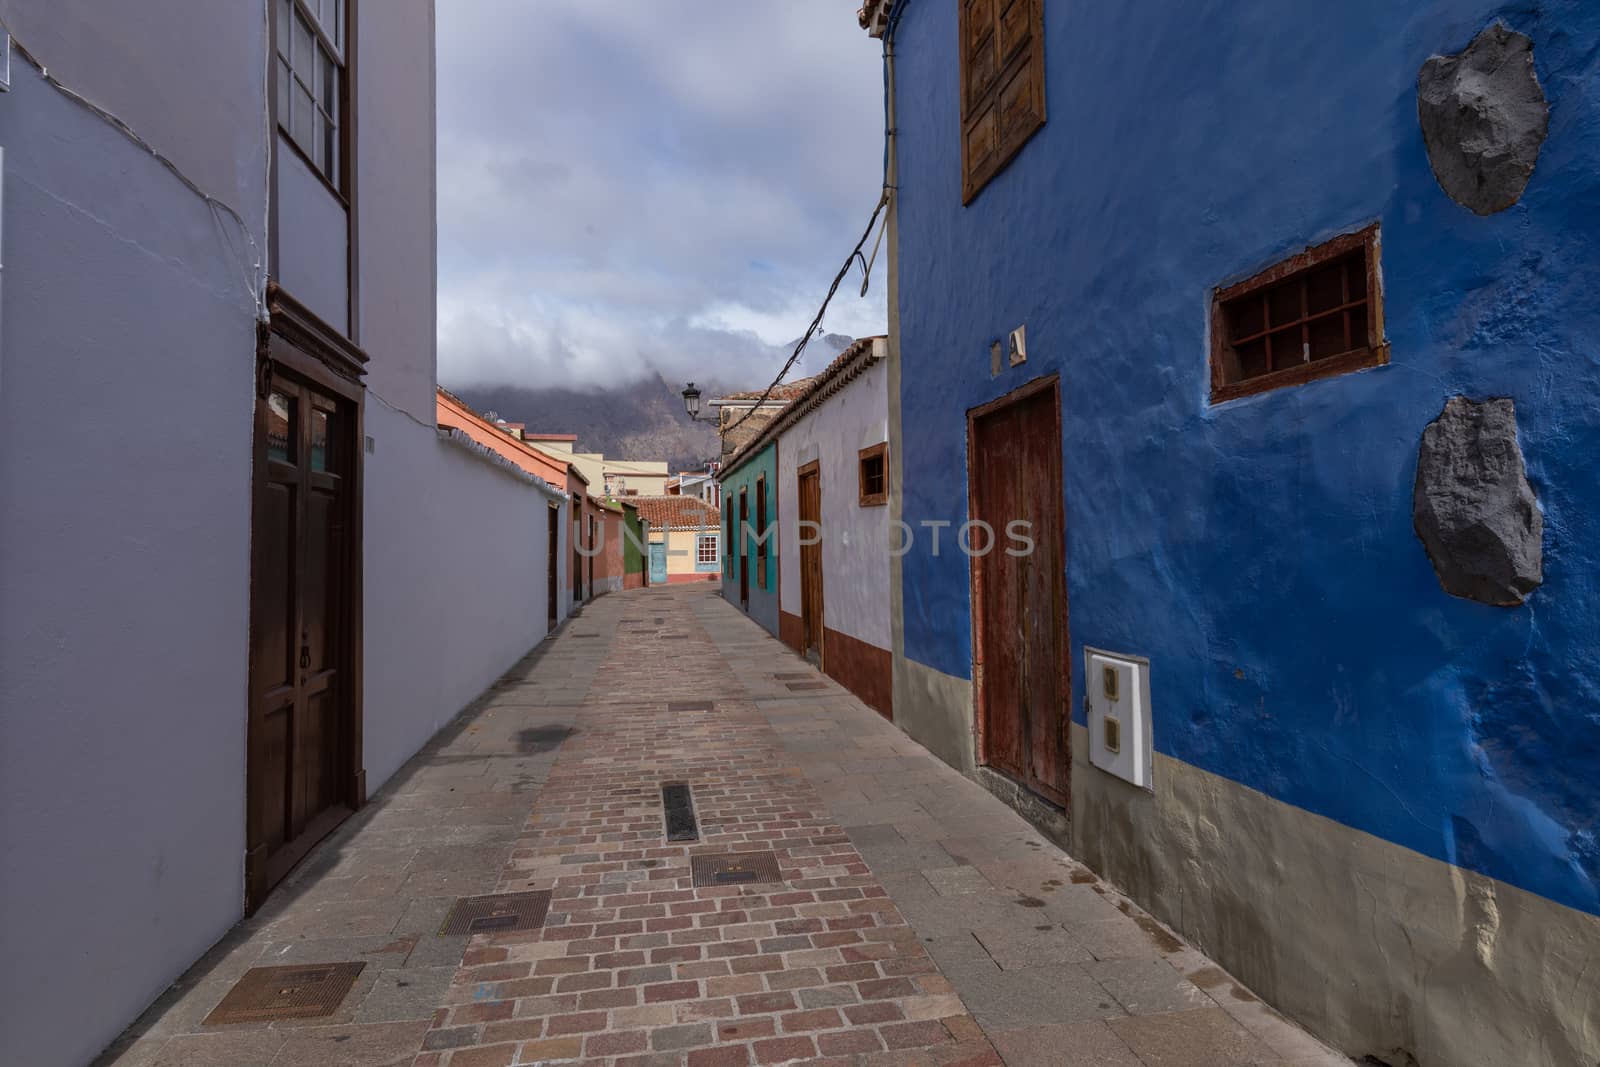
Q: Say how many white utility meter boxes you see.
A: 1